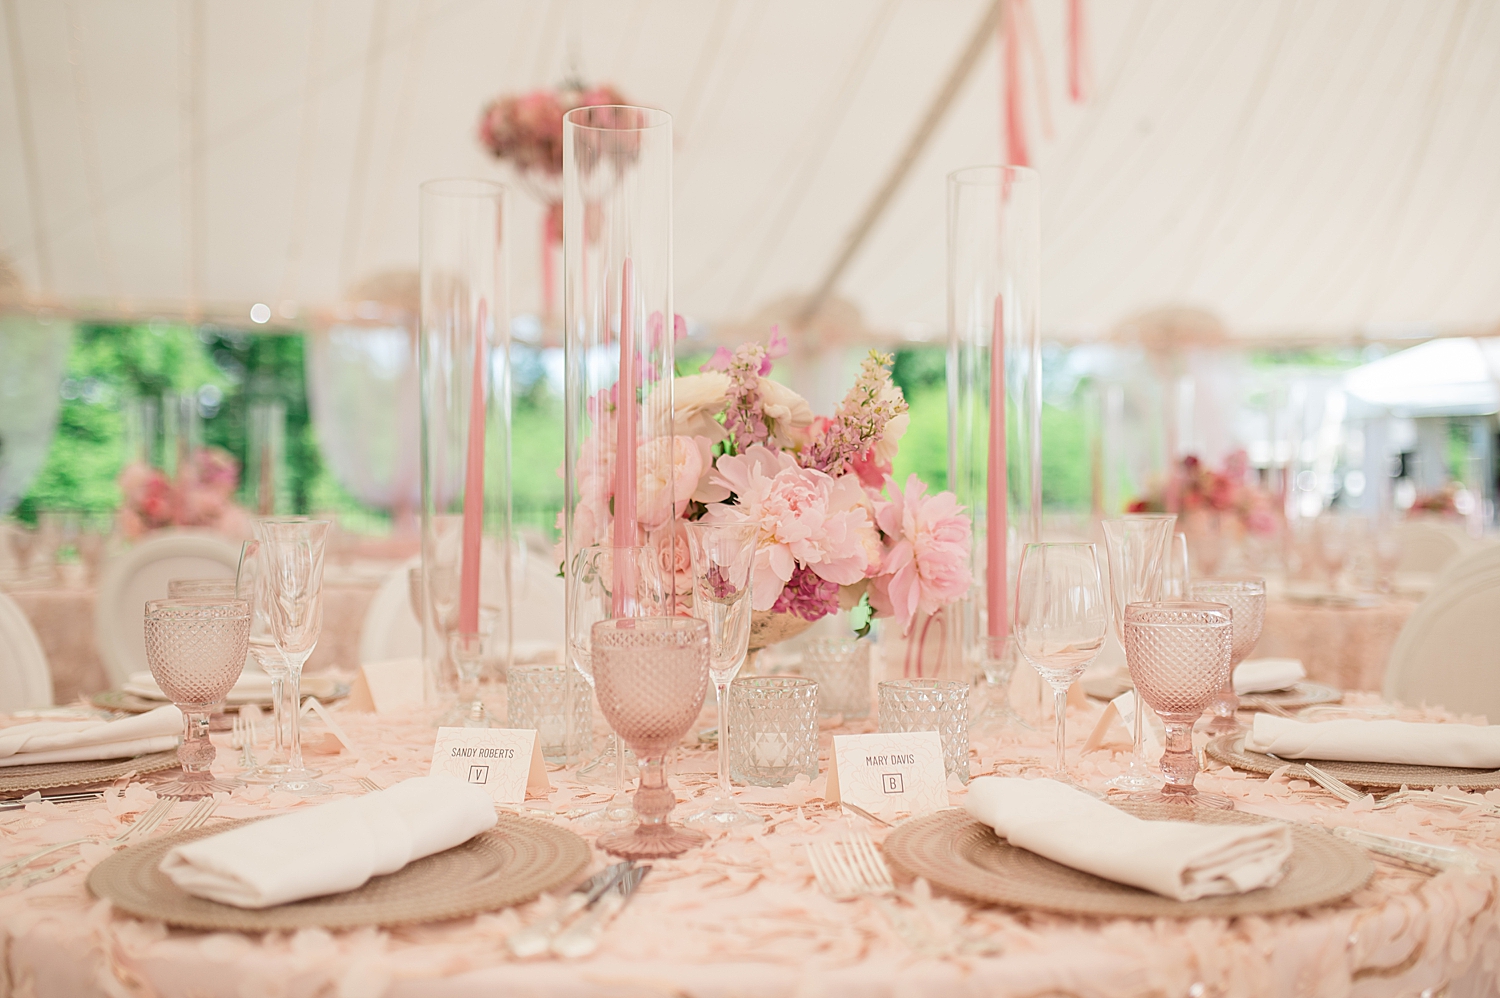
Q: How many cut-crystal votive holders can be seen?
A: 4